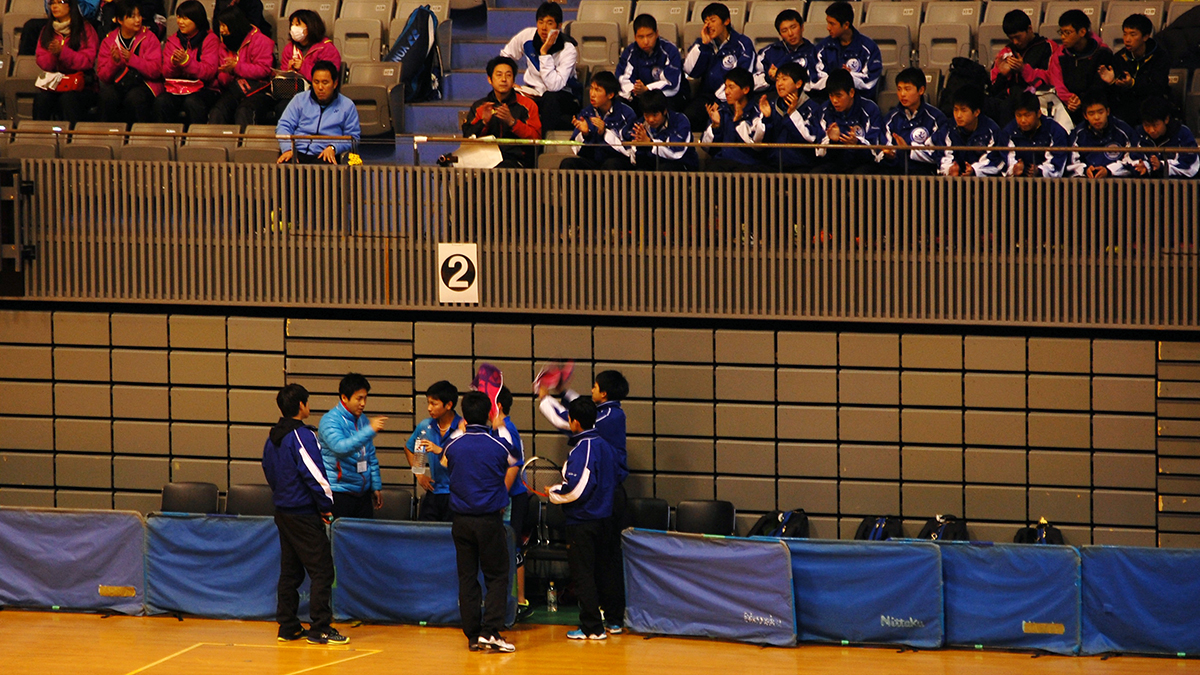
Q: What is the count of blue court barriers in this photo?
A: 7